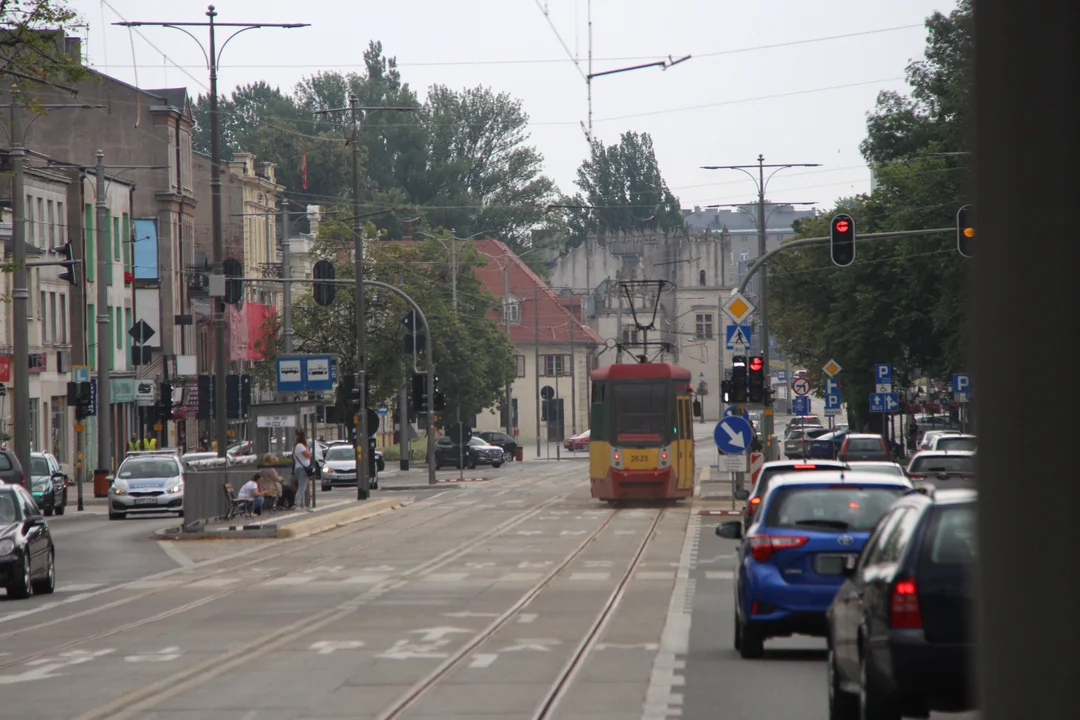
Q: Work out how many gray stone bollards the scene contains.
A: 0